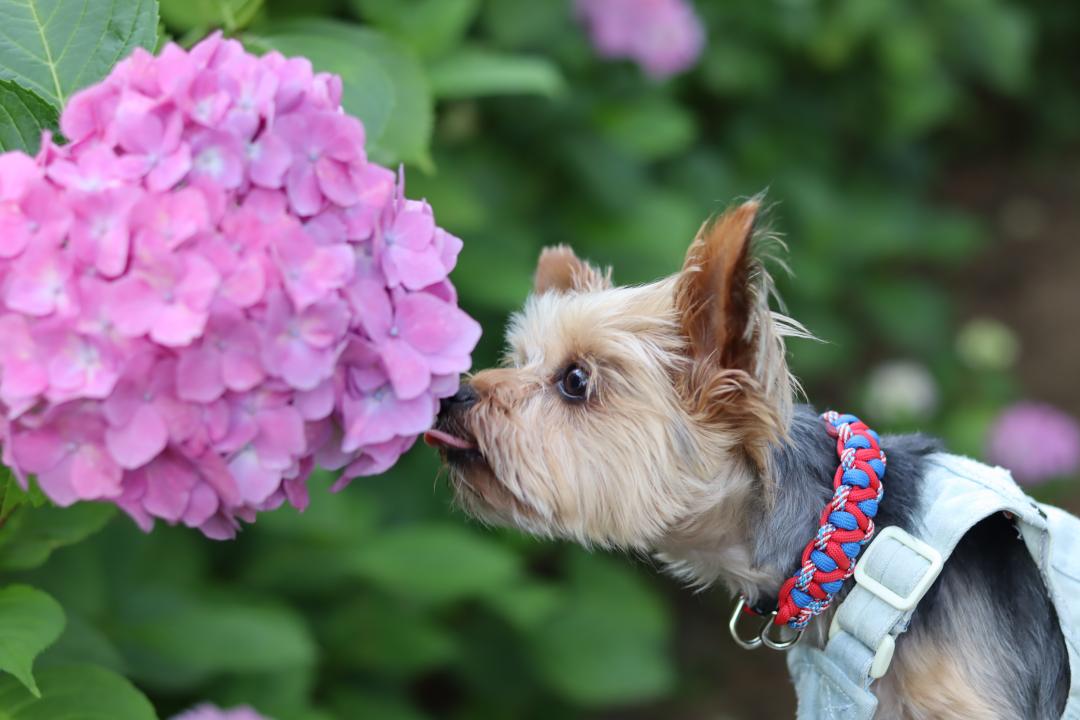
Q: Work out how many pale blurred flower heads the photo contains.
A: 2